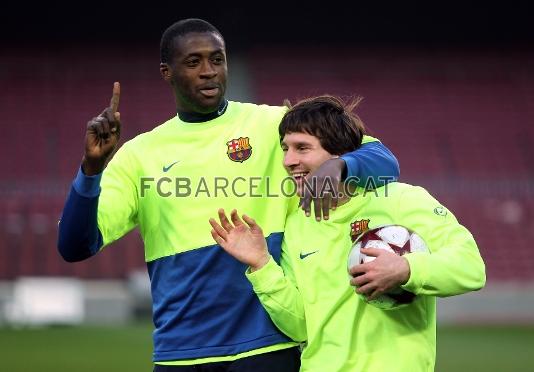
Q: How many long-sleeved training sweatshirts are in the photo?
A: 2